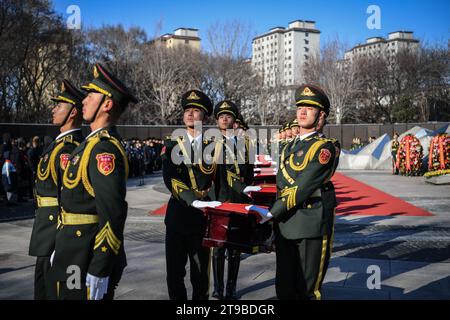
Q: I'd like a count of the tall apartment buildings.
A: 3